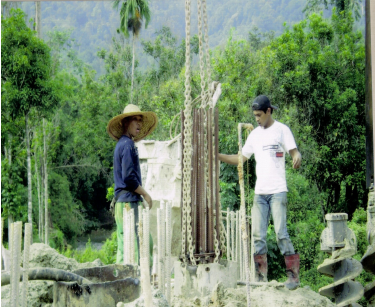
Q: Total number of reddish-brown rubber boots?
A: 2